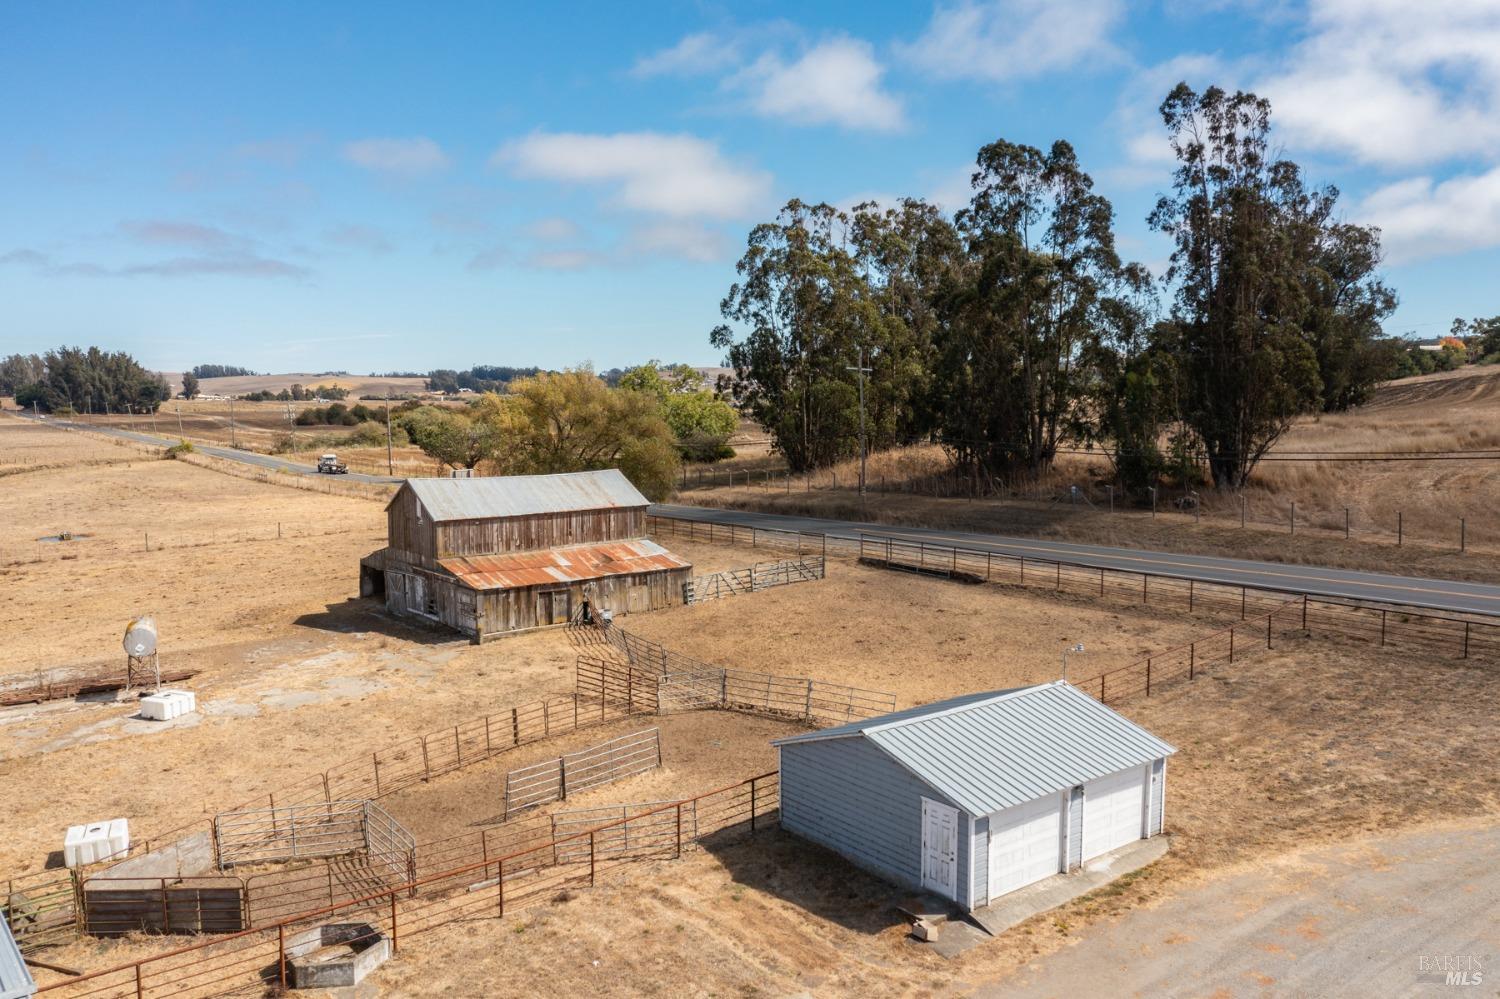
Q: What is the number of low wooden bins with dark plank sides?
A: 1